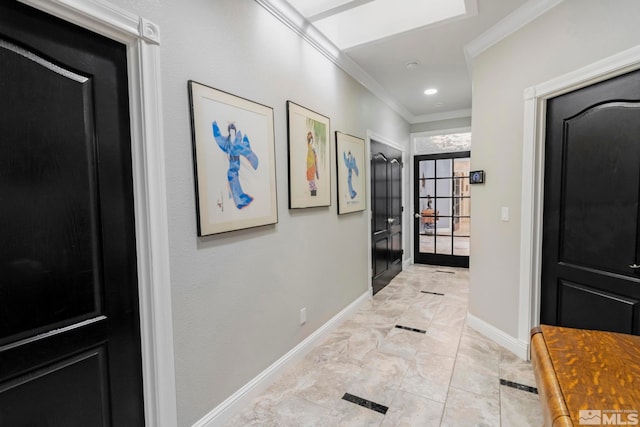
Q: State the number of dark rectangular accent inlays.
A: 5